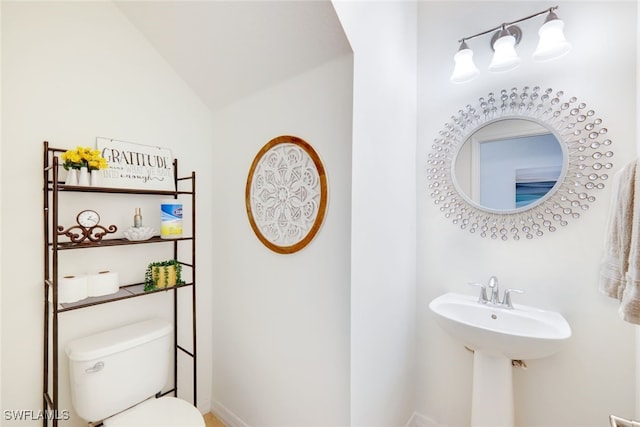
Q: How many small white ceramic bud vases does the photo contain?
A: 3